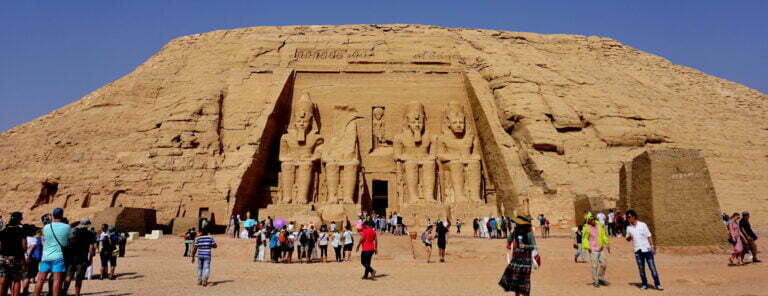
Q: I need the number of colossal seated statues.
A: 4